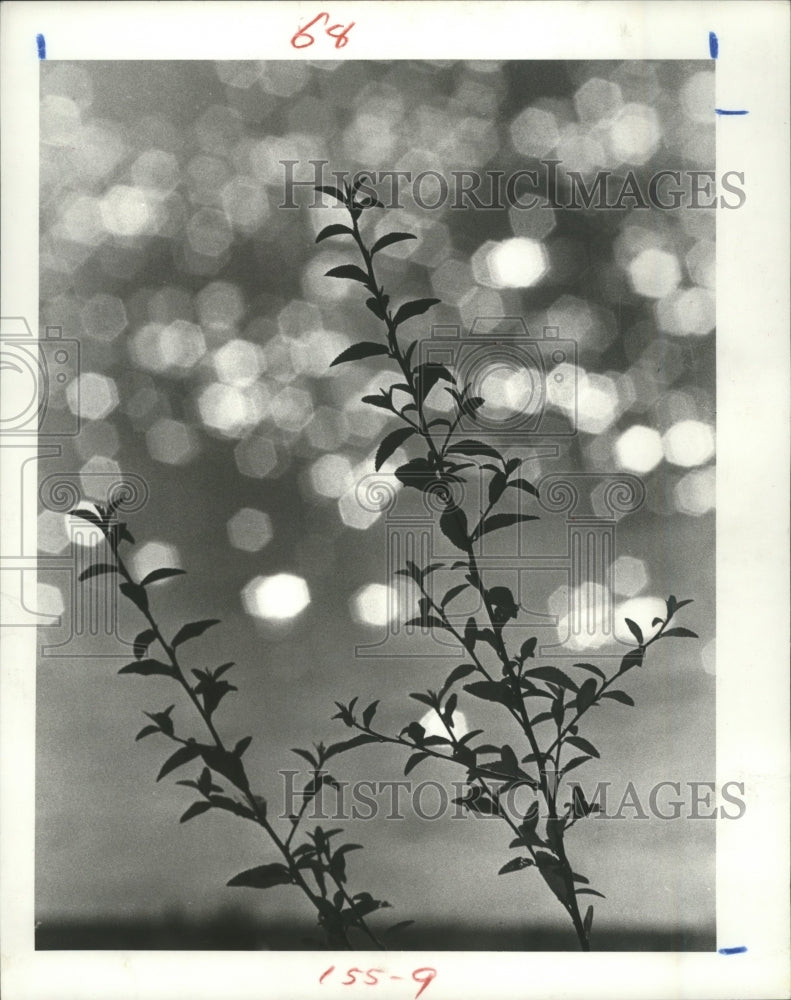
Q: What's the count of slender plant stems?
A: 2